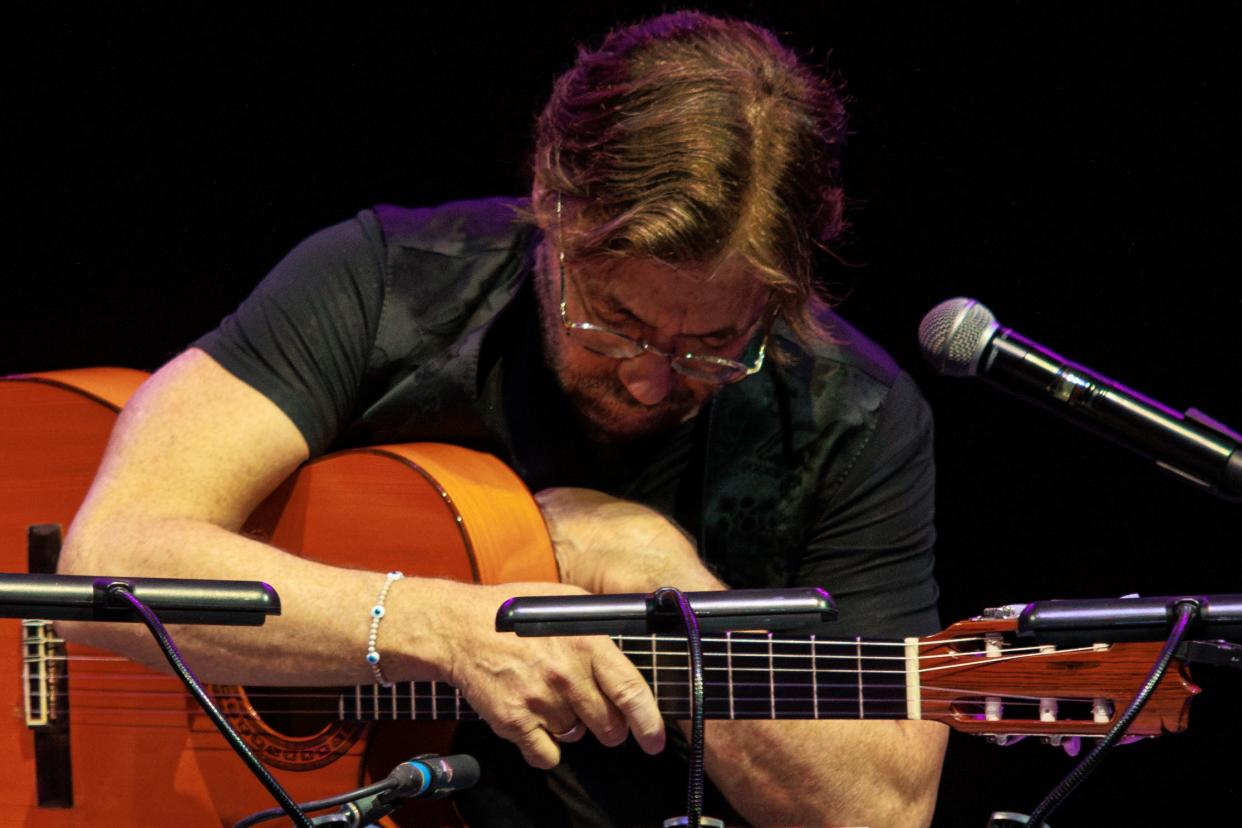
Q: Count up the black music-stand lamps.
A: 3